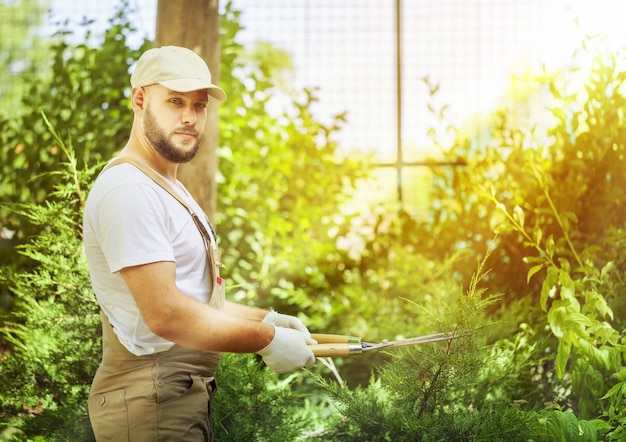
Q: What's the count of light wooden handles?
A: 2